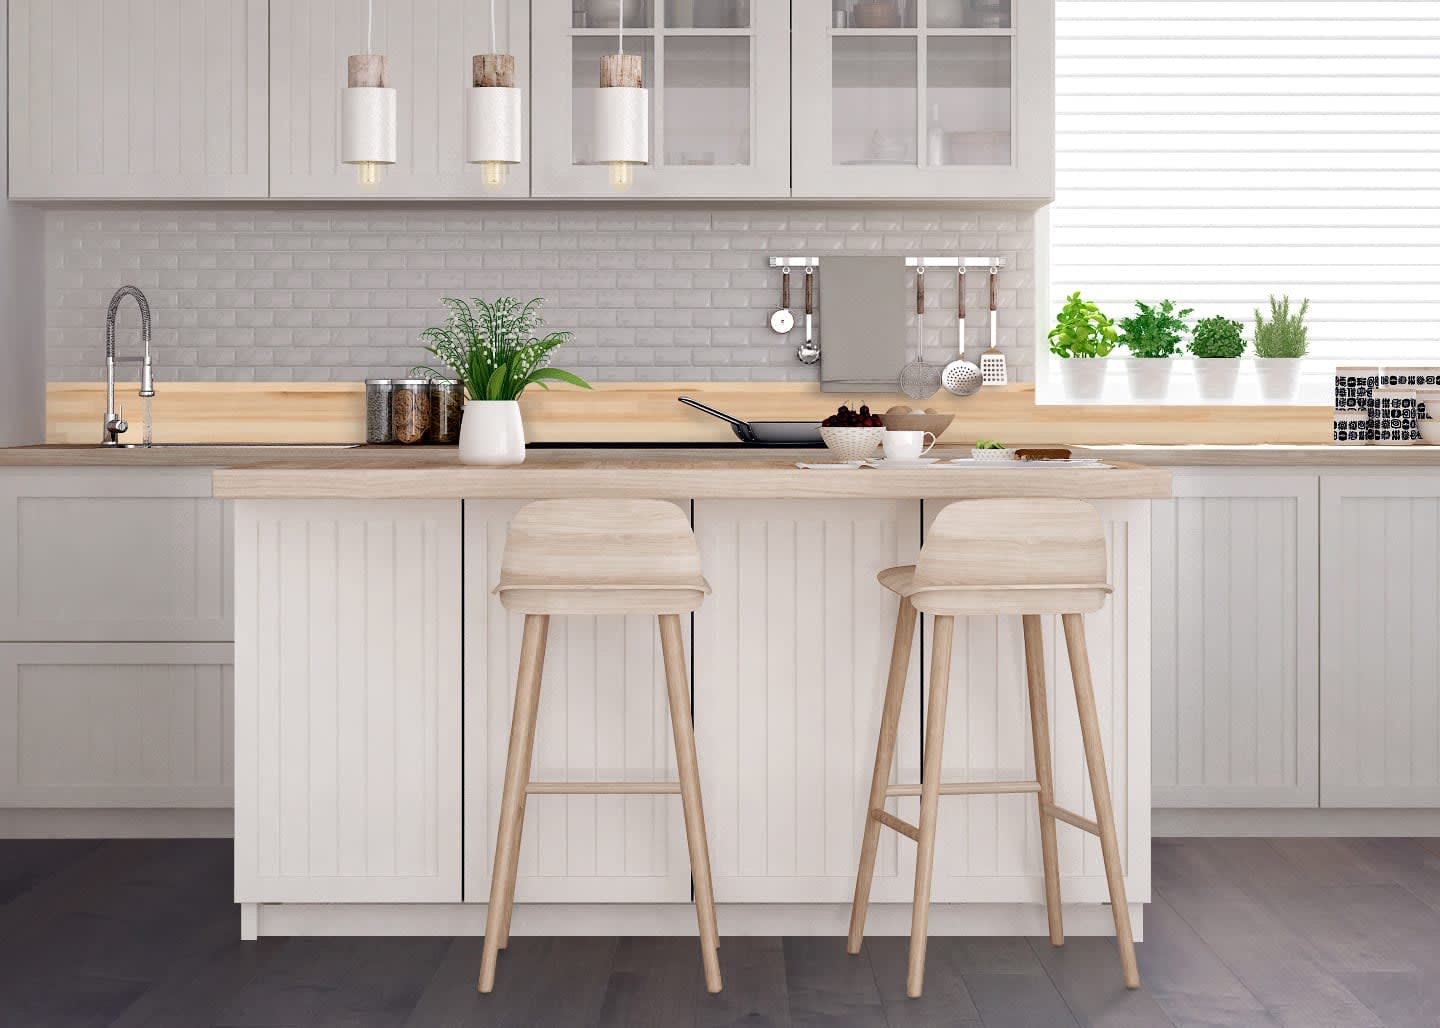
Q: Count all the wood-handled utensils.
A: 5